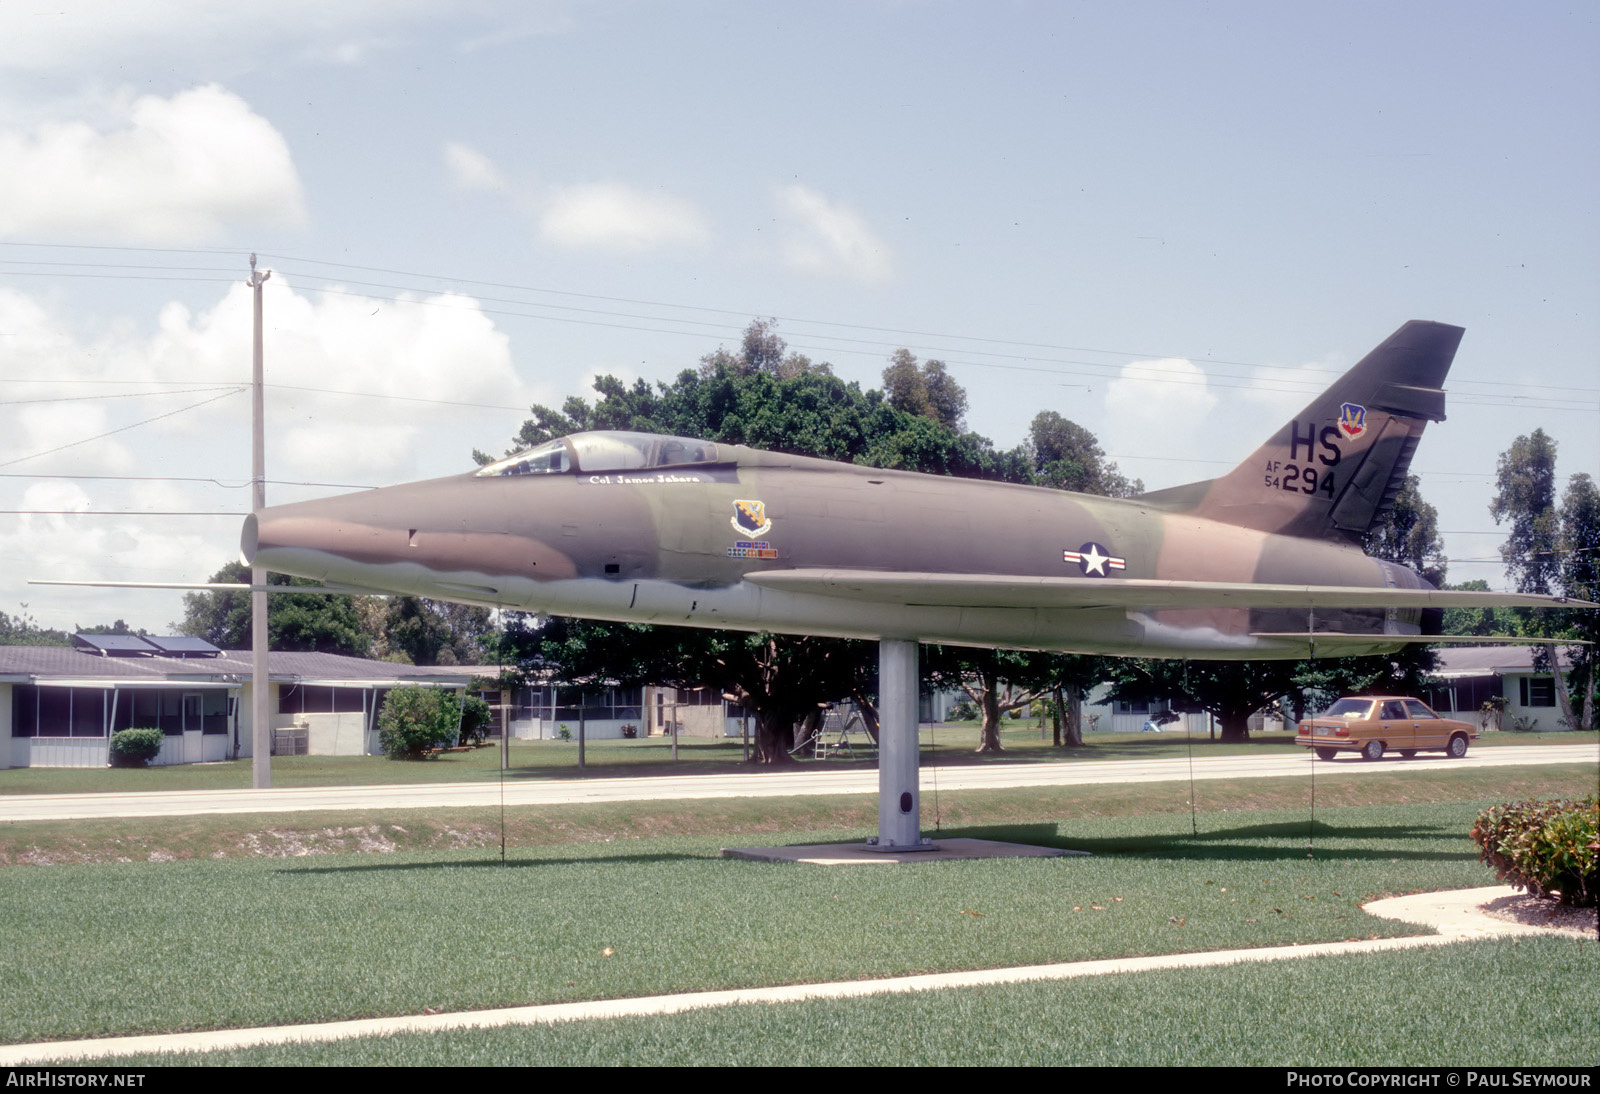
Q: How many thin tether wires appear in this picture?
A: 4